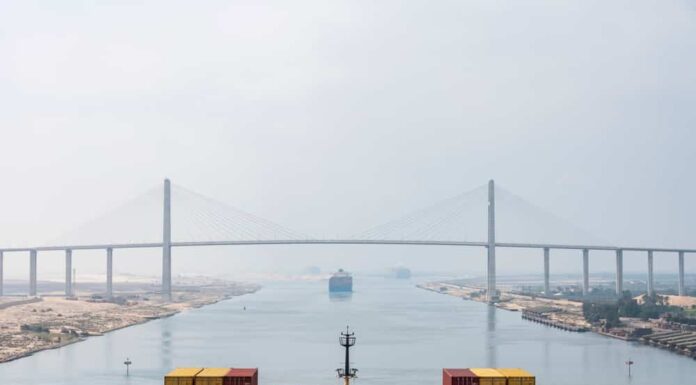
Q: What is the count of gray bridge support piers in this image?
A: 11